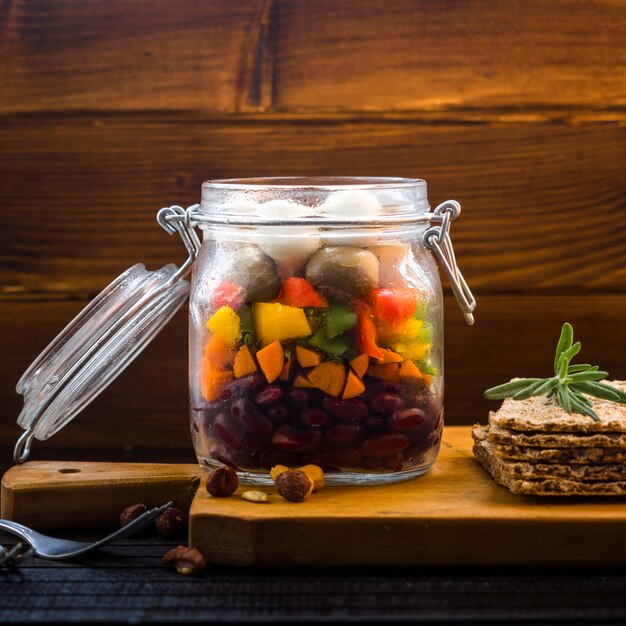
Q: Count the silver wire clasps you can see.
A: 2